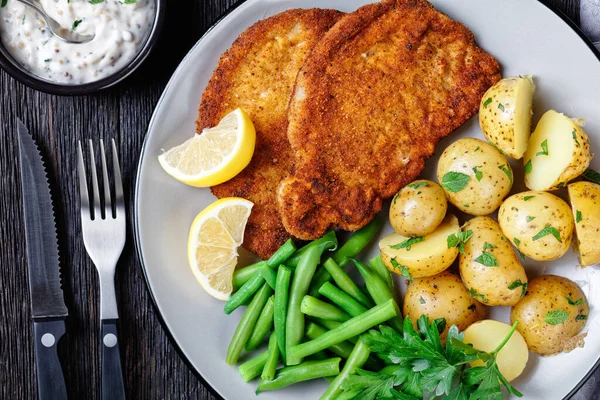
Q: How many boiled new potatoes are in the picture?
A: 11